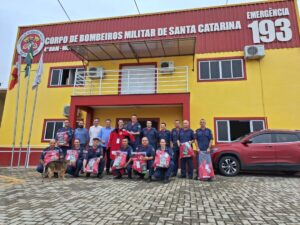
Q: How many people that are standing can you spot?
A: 11